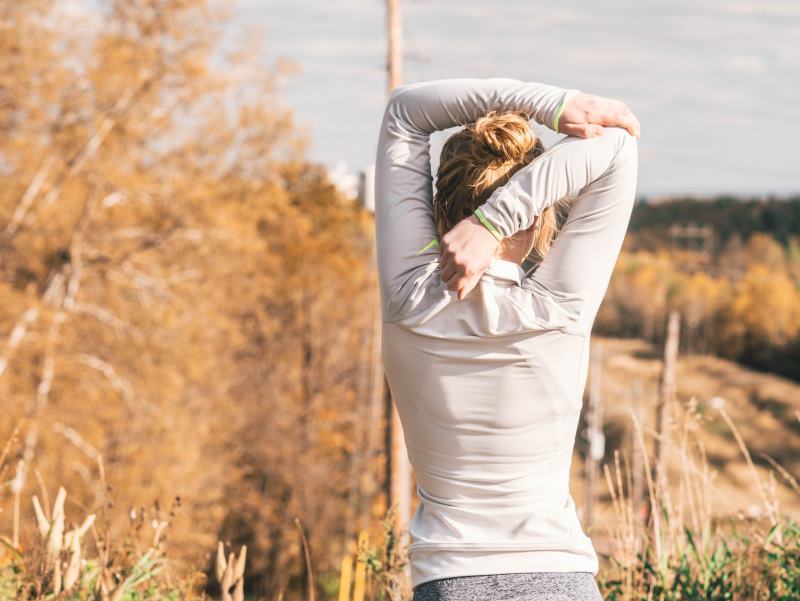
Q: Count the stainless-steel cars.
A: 0